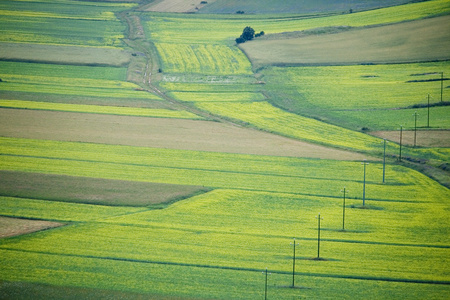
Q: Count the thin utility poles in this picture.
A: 10